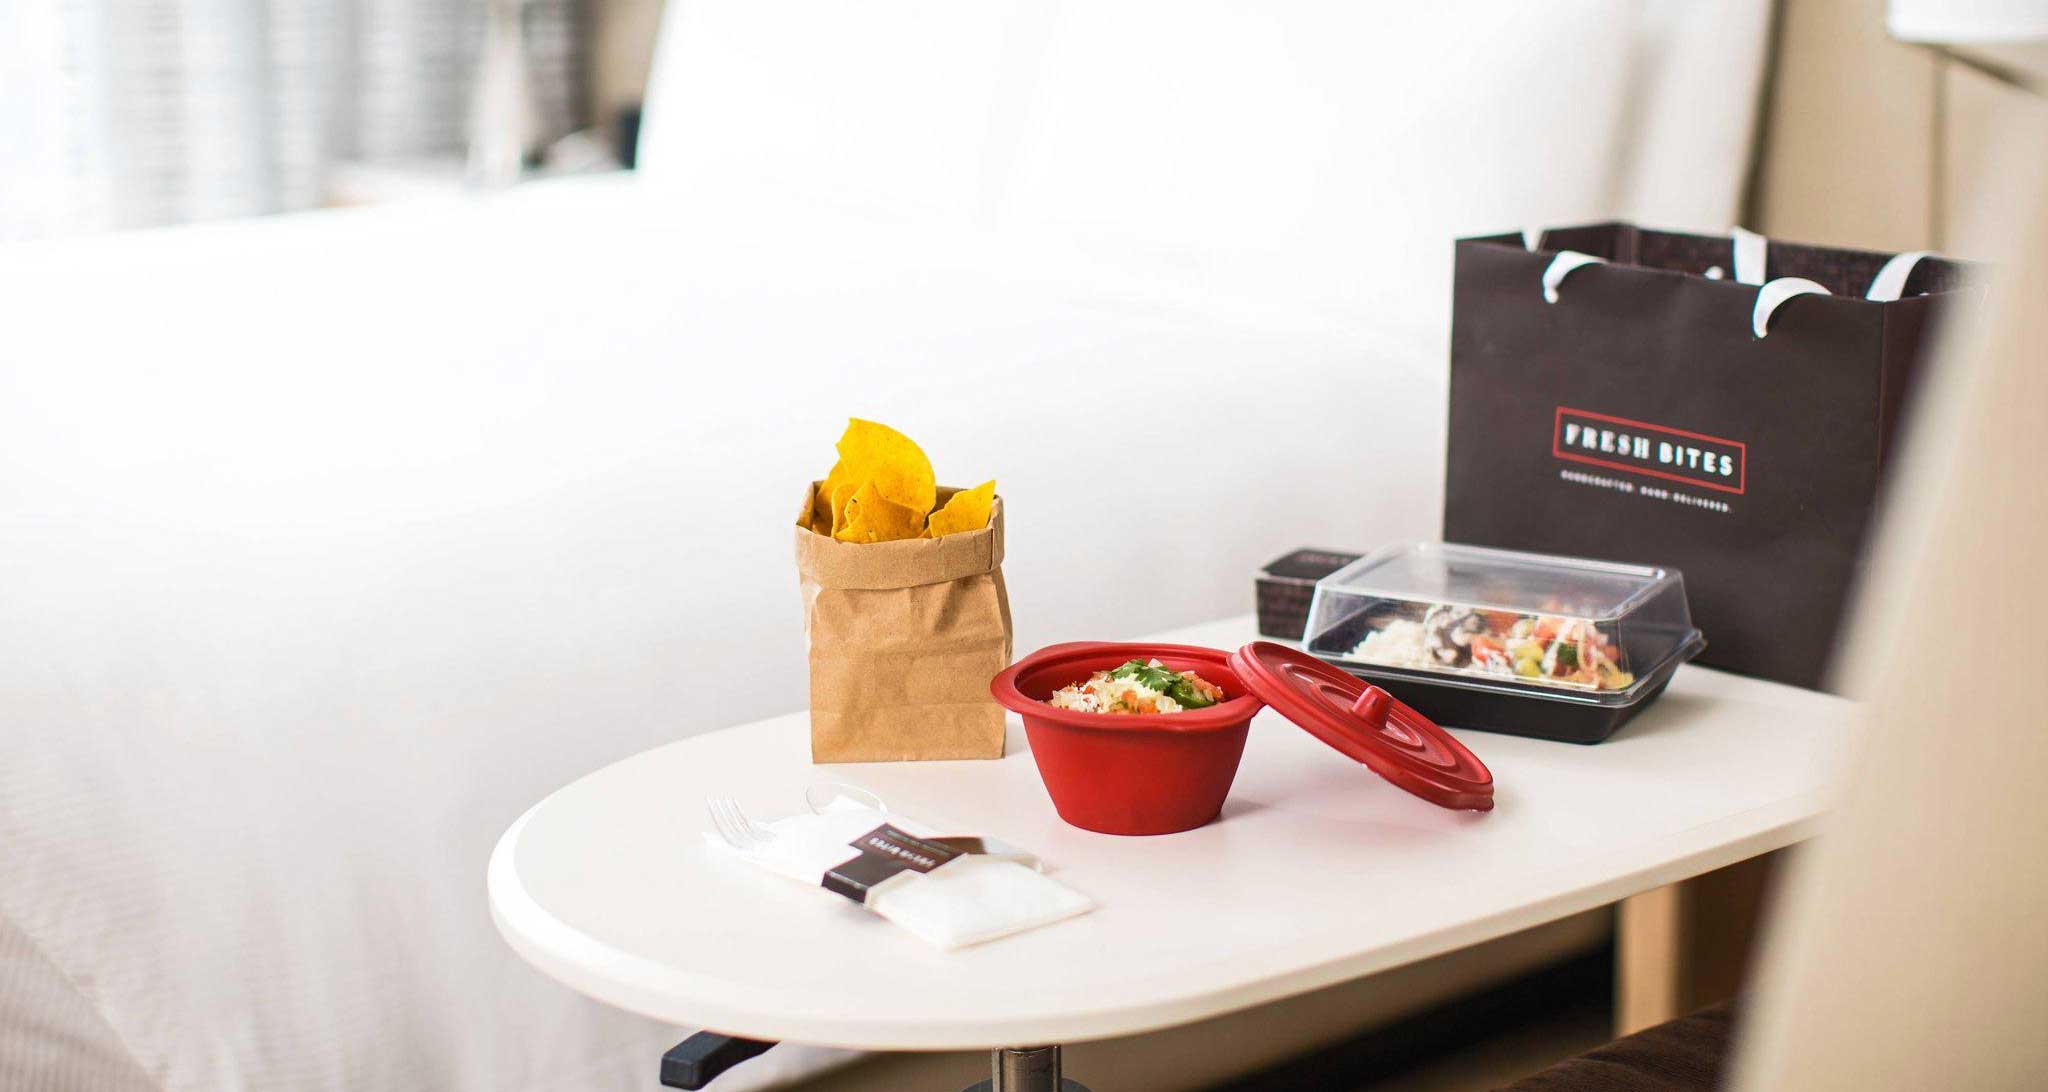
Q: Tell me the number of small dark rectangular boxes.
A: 1